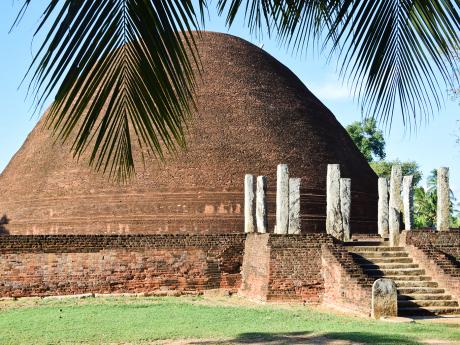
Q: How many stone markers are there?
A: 11